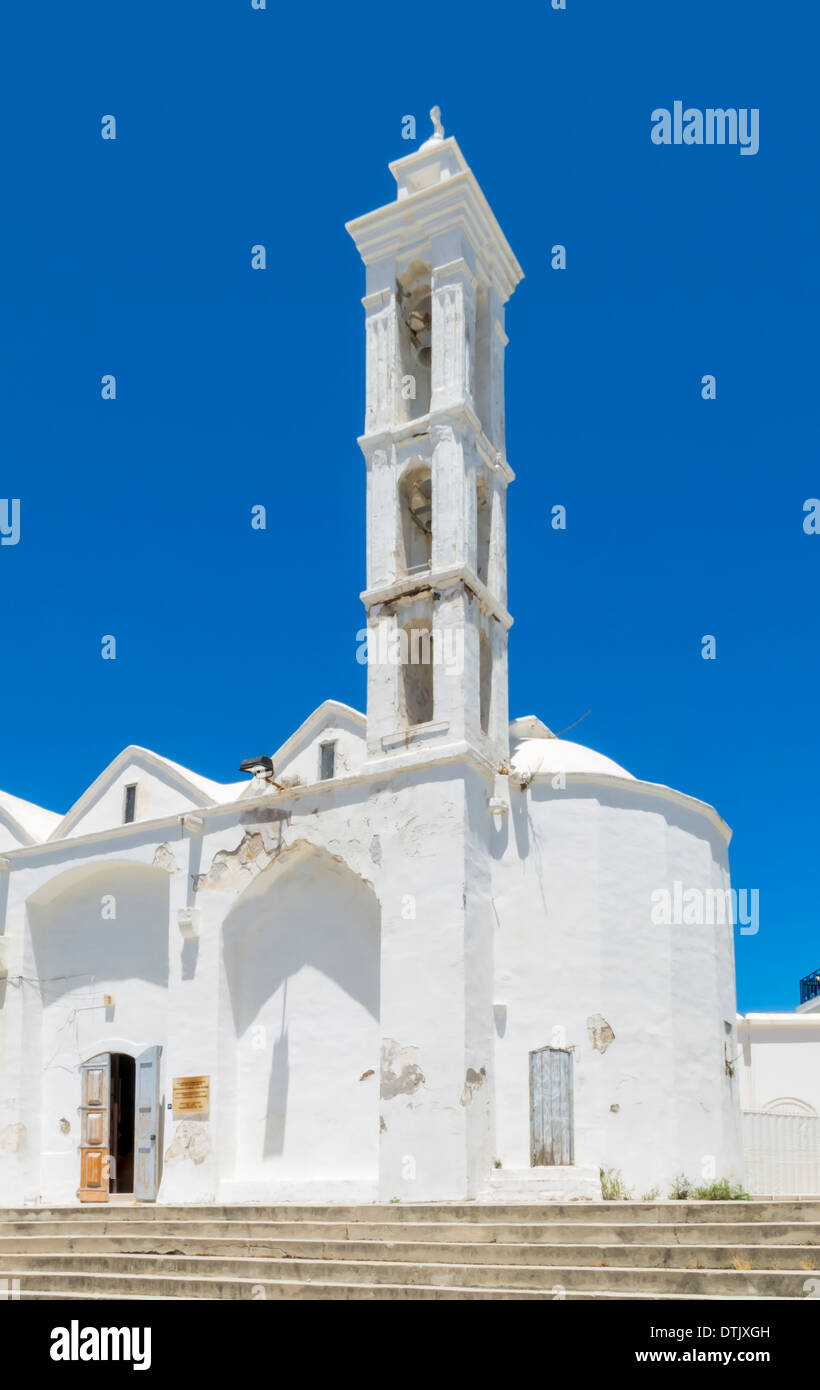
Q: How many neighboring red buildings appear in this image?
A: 0